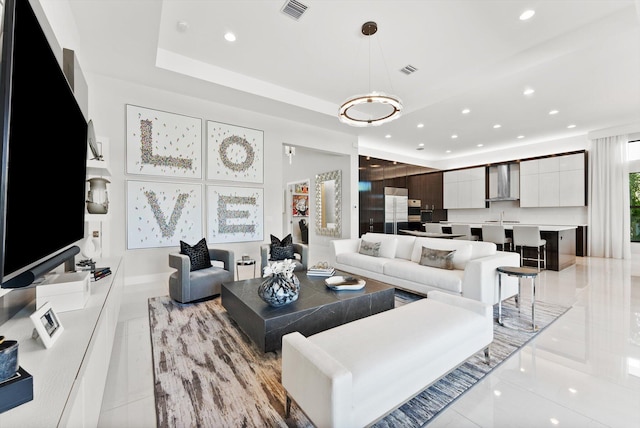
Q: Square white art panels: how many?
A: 4